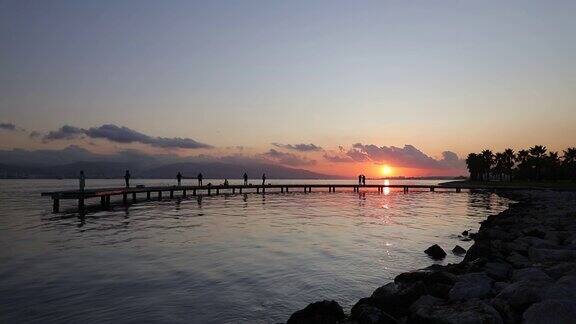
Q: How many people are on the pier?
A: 9